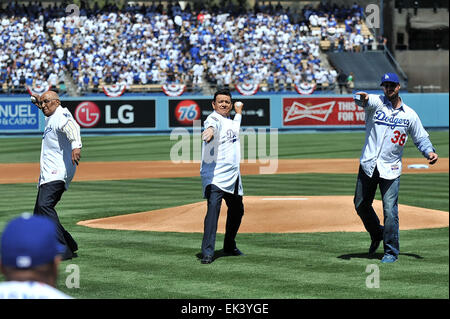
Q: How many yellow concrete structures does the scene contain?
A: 0